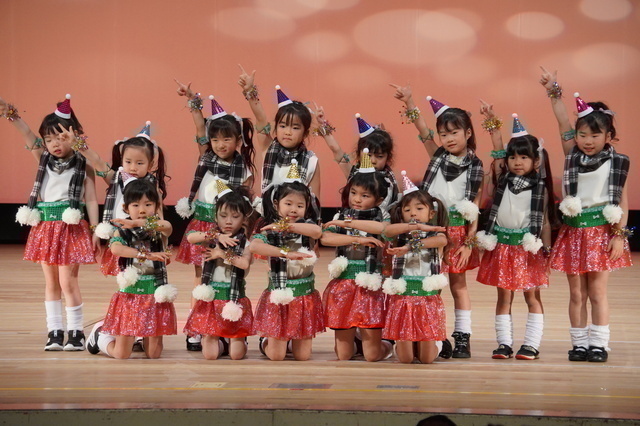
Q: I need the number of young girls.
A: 13